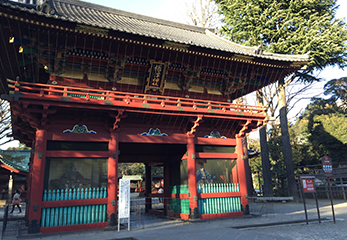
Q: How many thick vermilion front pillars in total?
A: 4